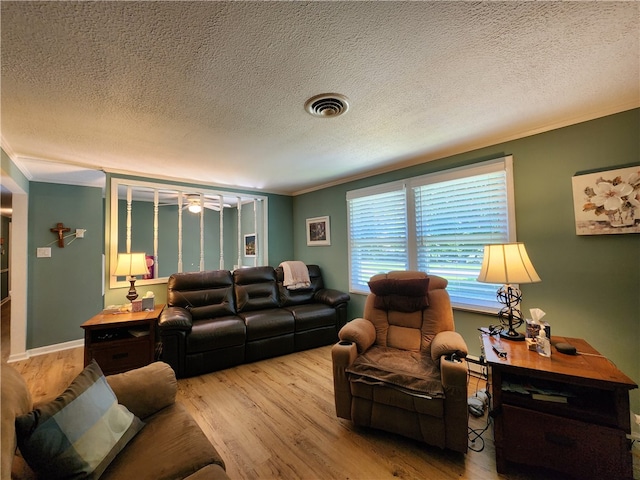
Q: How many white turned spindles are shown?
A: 7